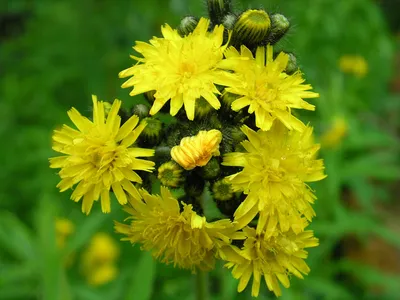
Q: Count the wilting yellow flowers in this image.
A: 1